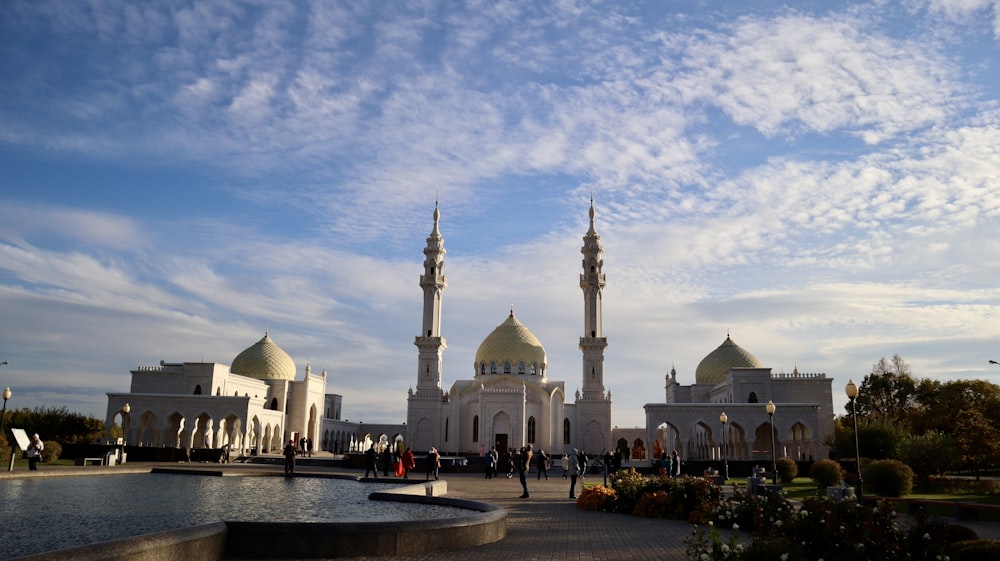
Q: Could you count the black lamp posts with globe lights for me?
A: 5